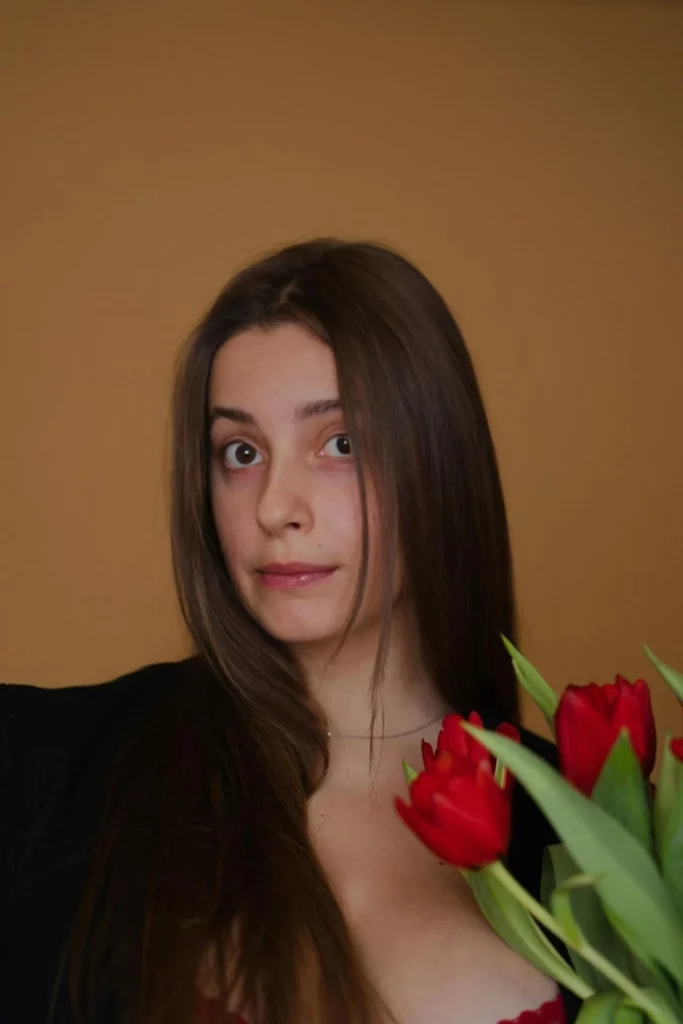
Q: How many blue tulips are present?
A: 0